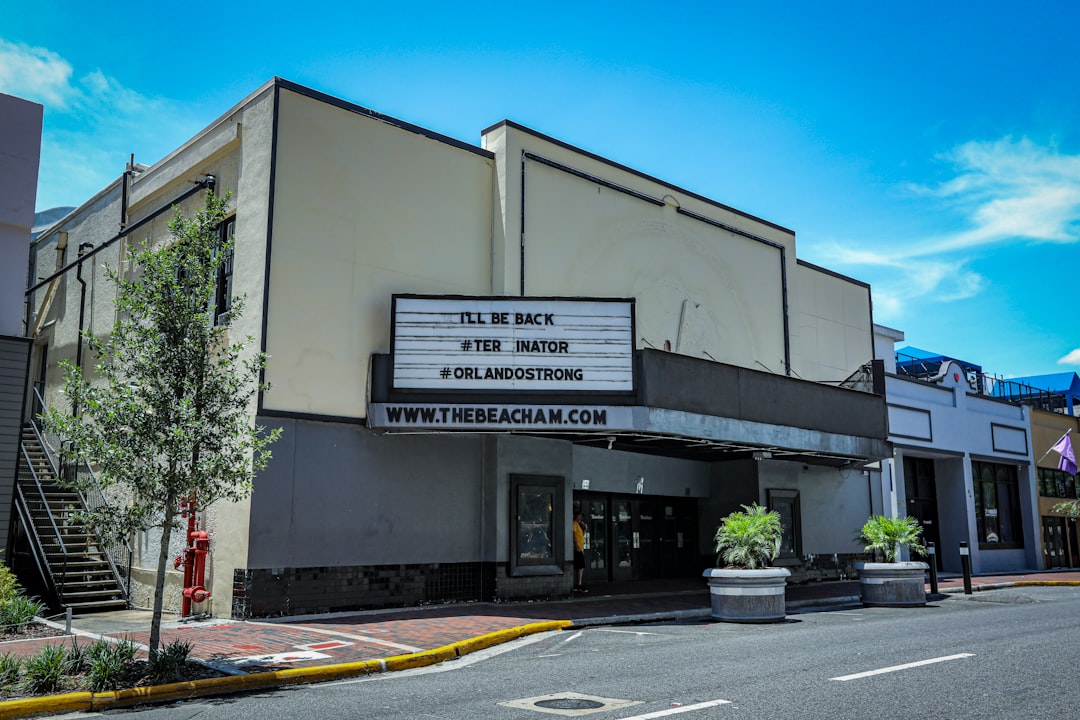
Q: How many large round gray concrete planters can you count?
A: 2